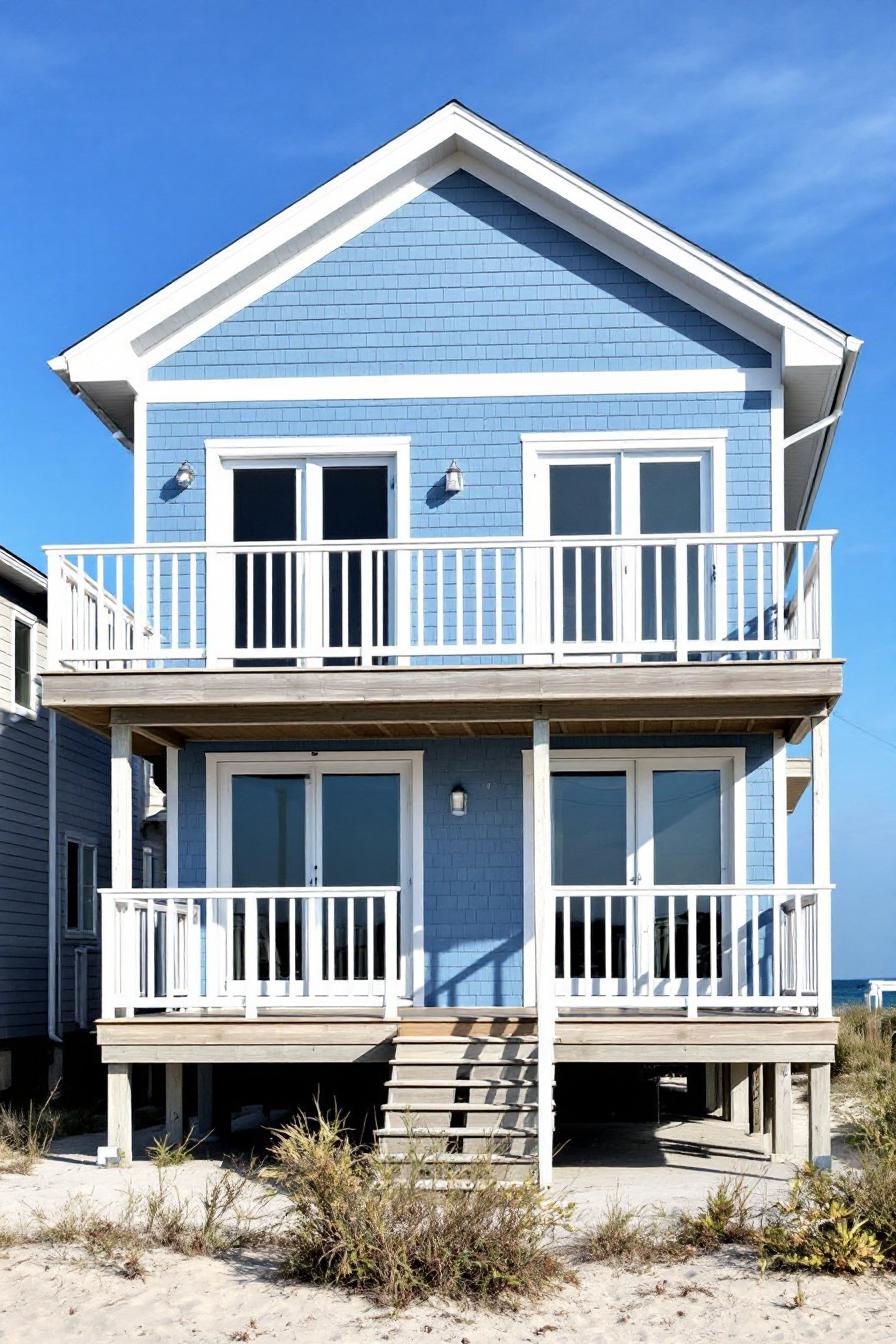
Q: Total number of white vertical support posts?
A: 3